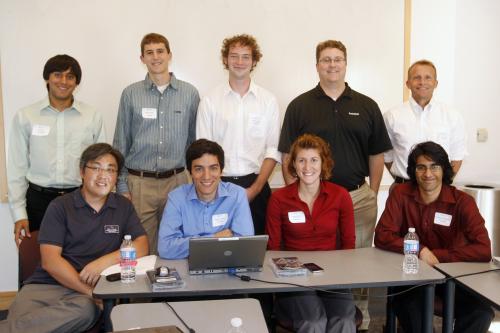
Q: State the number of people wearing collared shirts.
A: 9